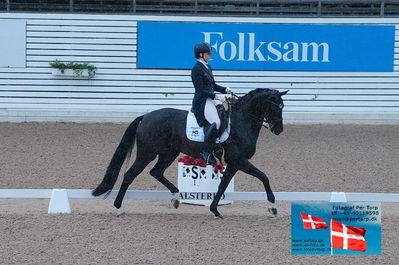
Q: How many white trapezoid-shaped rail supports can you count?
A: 2